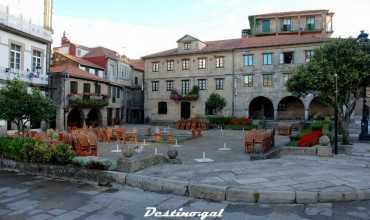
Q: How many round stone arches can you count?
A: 5